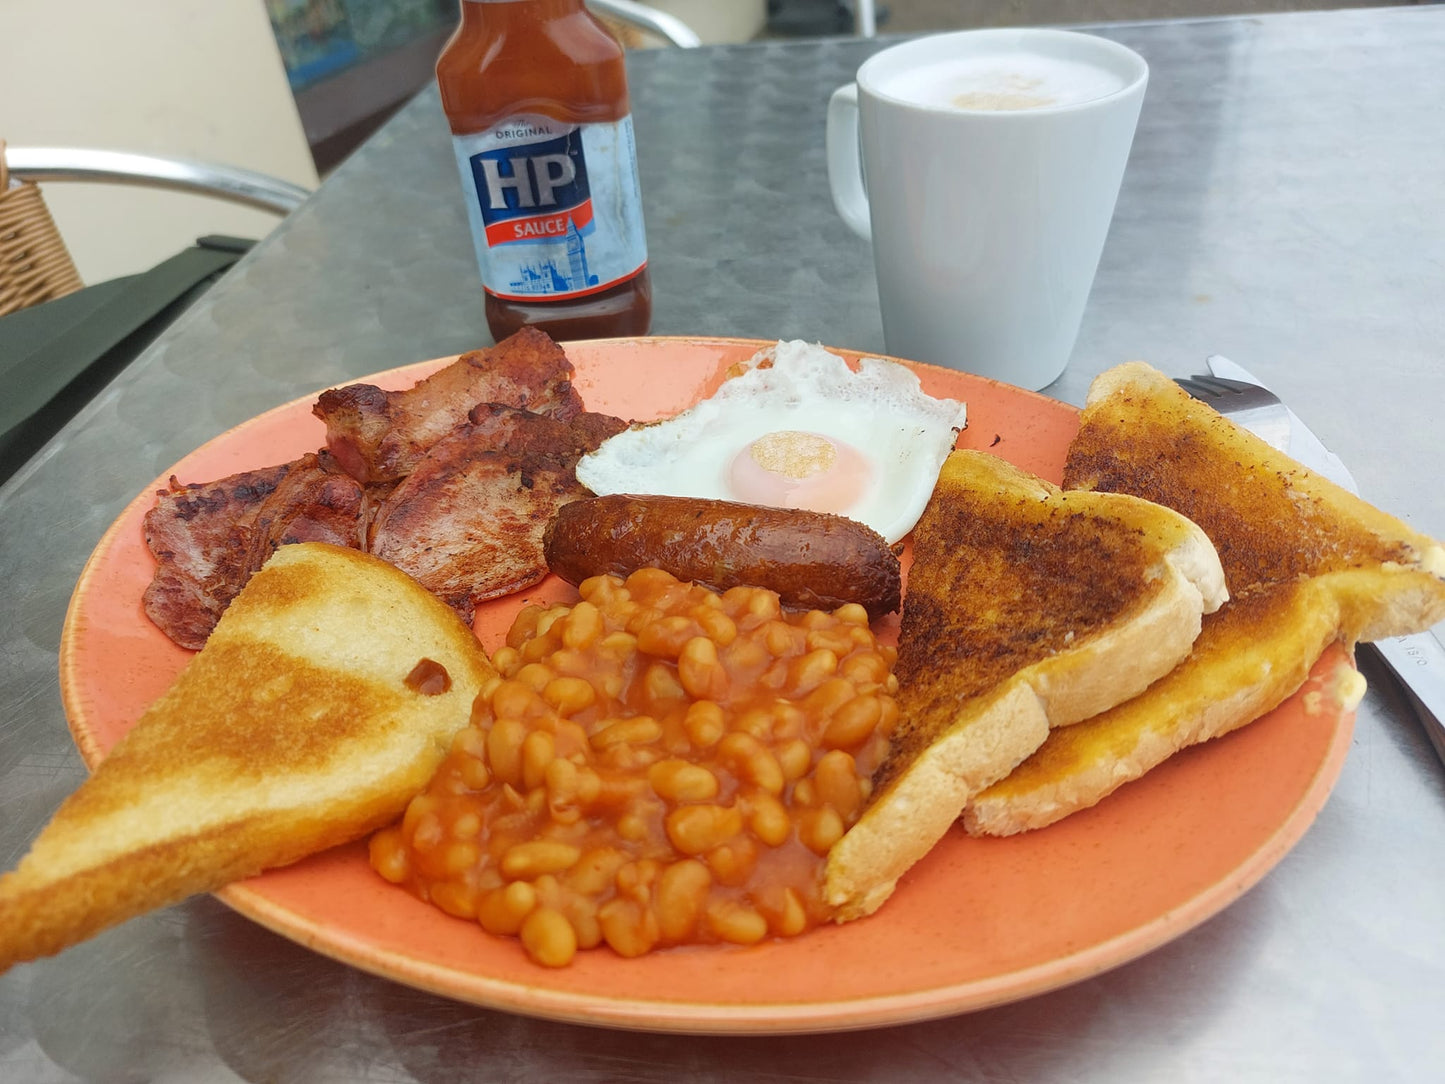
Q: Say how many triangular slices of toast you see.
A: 3